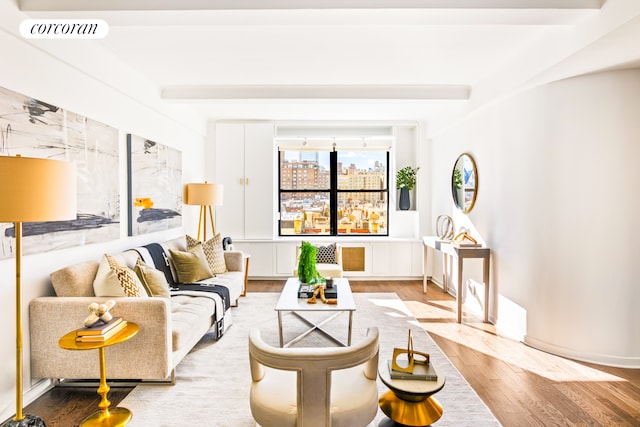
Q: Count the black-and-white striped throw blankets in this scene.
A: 1